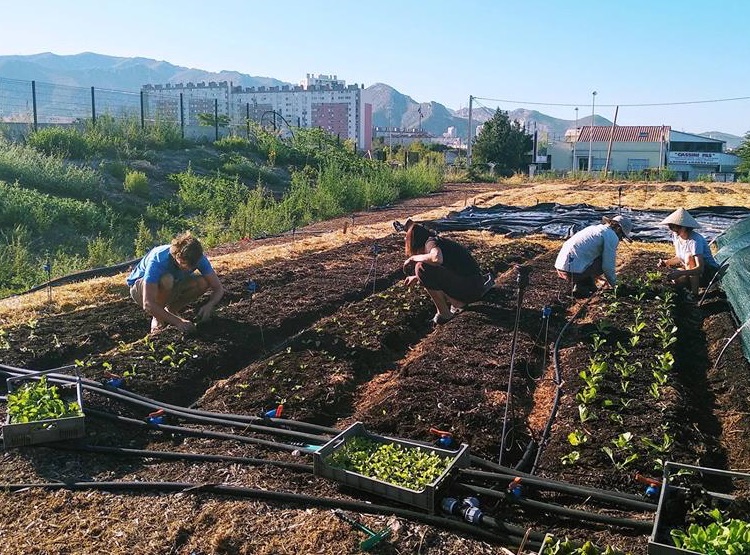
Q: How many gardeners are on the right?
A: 2